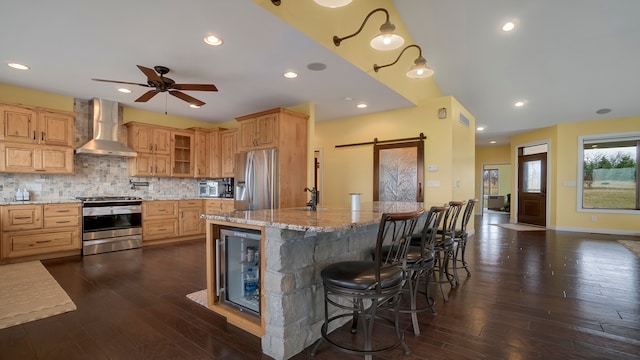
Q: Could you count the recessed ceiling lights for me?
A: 10